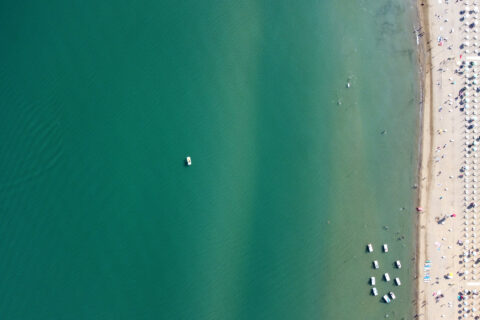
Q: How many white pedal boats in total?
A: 11